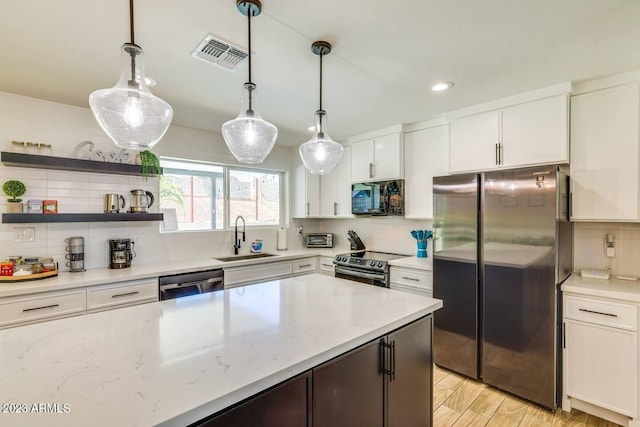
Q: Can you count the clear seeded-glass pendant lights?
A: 3